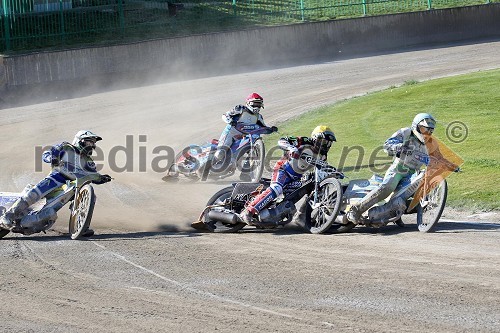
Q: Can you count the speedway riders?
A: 4